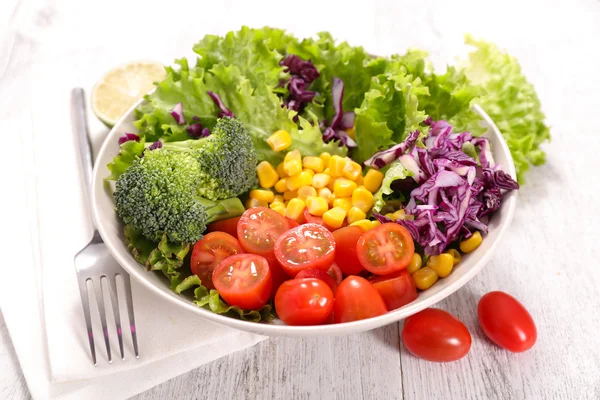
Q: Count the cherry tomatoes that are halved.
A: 5